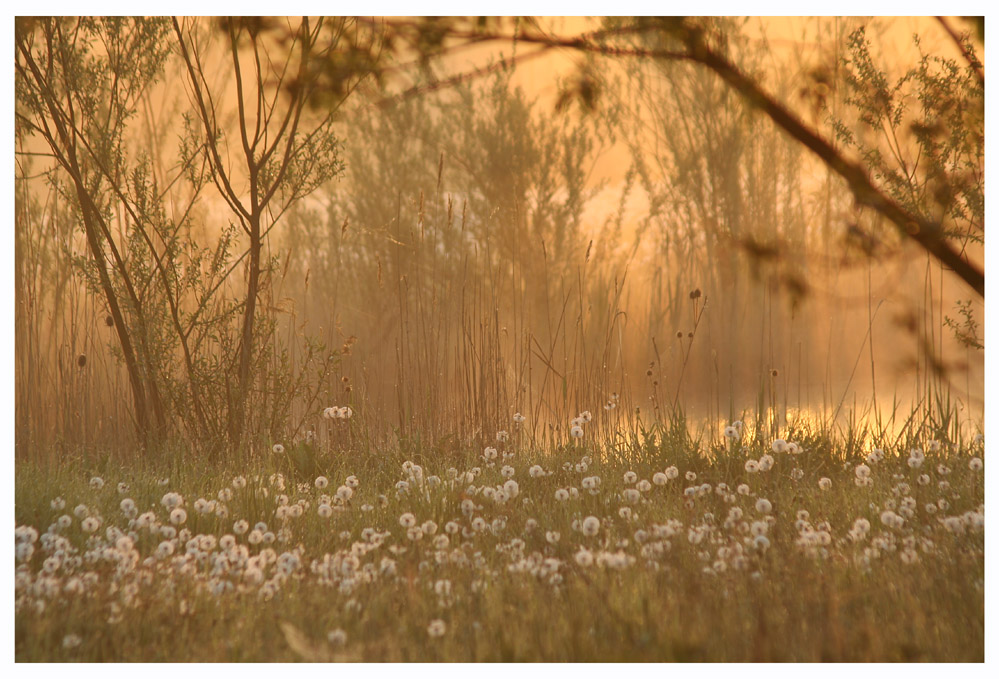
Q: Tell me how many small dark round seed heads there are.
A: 11